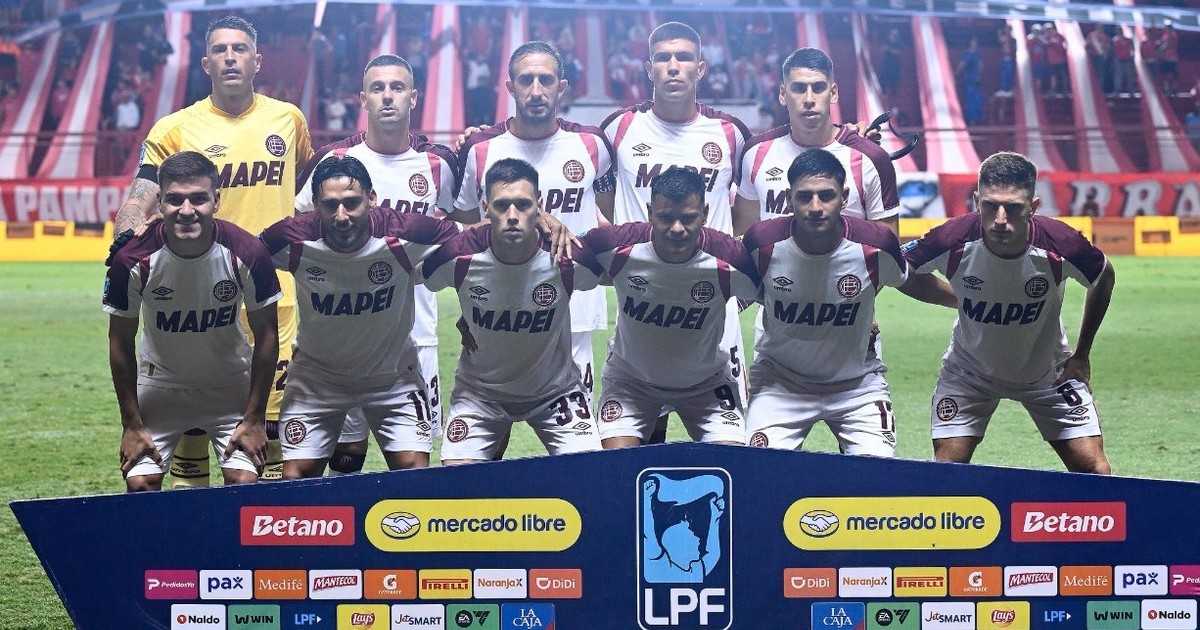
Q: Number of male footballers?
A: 11